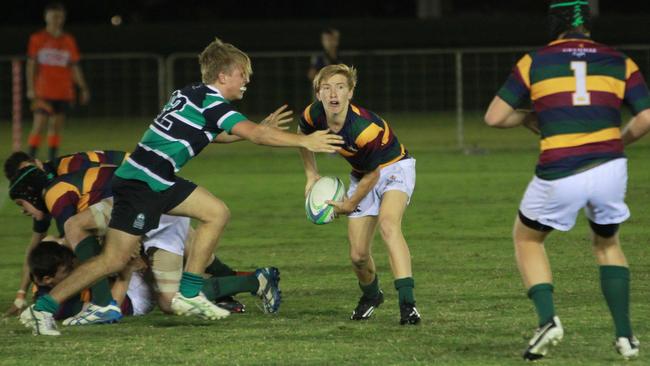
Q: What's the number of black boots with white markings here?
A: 2